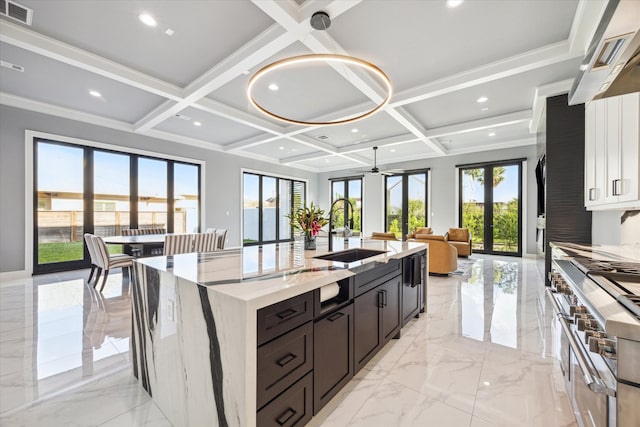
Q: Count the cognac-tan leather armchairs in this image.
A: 4